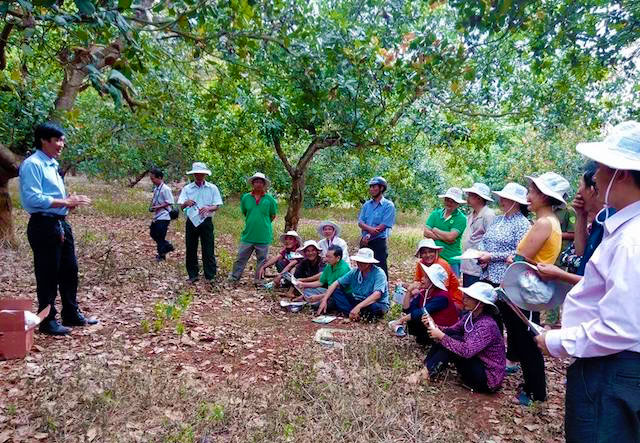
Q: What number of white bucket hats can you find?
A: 15